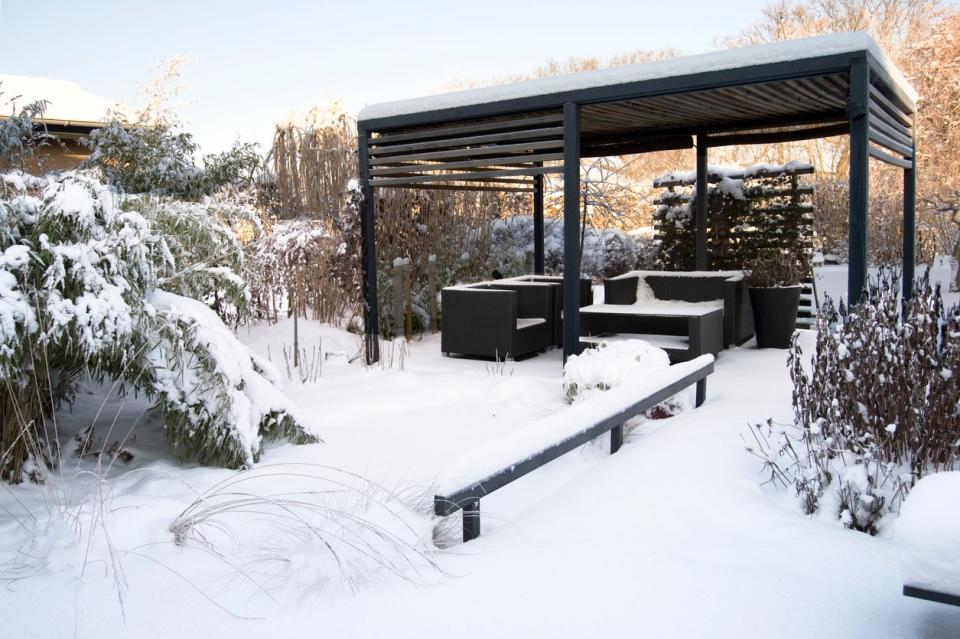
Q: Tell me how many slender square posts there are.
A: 6